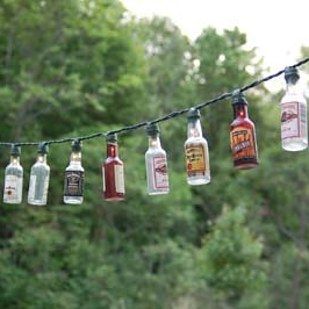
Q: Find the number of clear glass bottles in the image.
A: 6